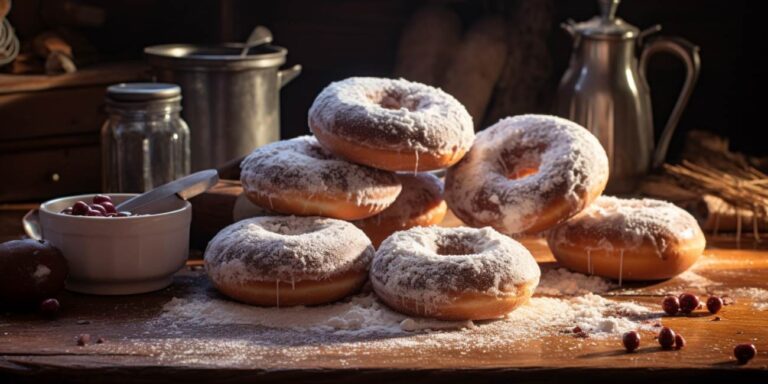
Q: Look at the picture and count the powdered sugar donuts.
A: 7